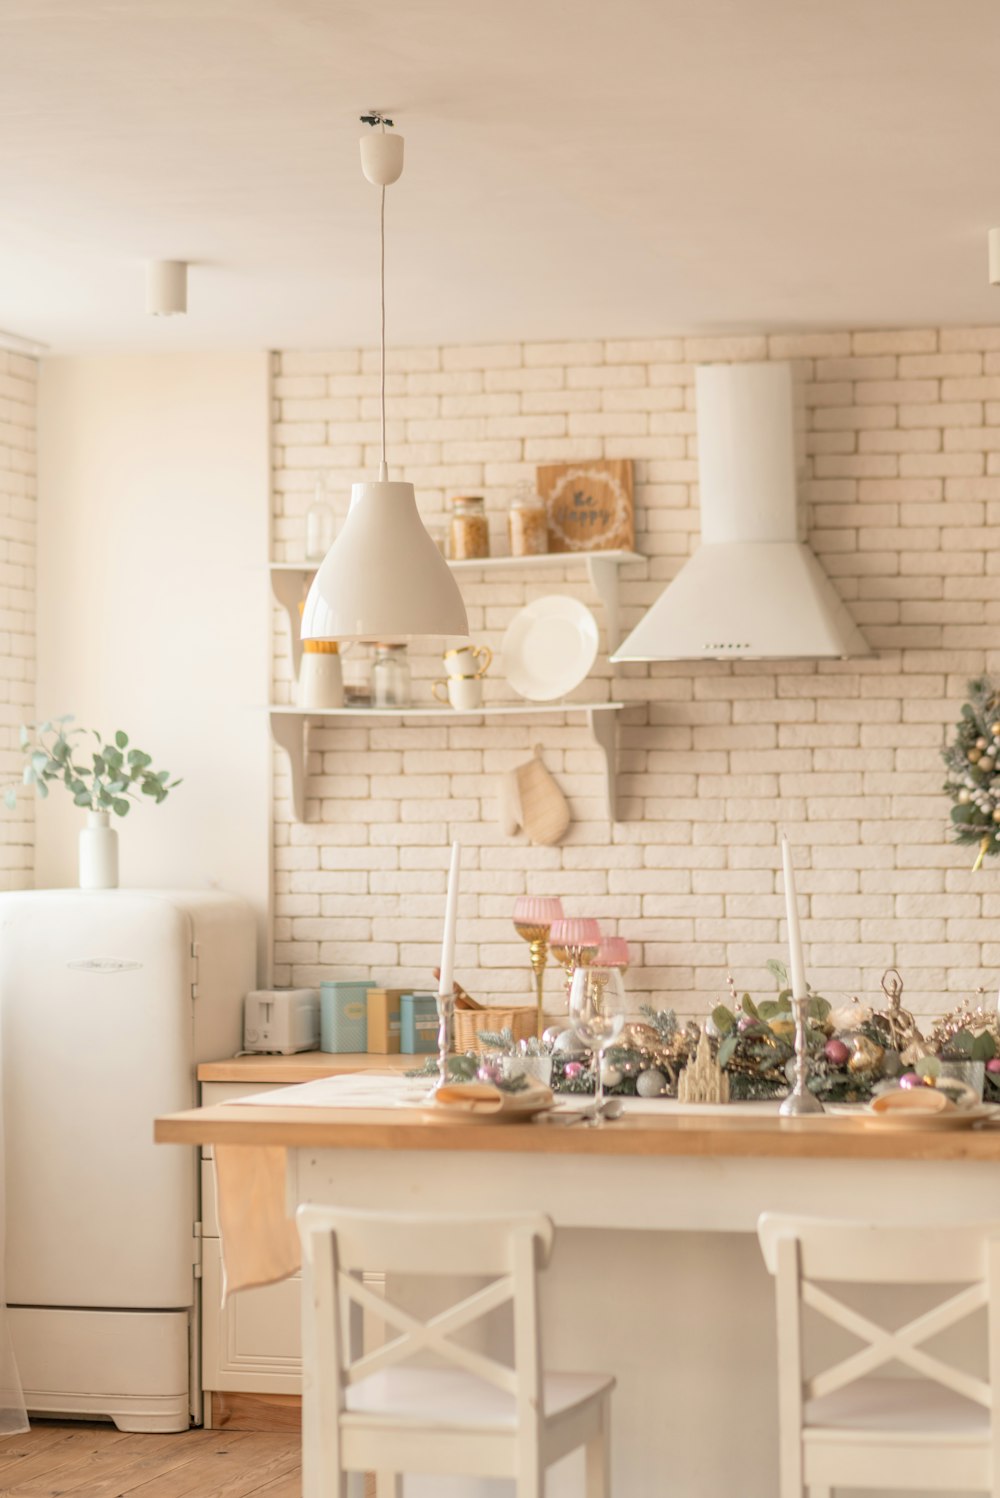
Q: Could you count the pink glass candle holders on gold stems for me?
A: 3